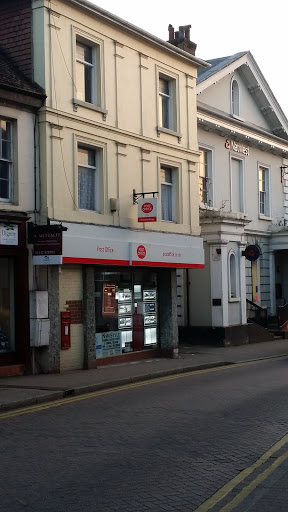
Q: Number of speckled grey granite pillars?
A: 3